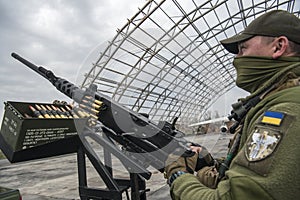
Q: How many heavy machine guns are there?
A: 1